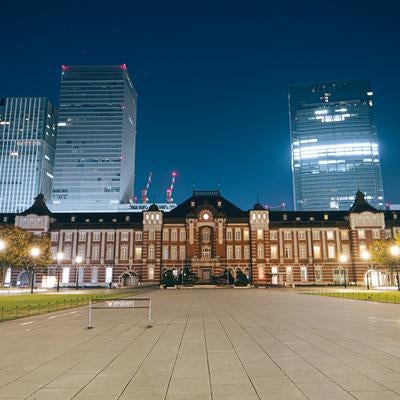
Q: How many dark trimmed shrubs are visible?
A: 4